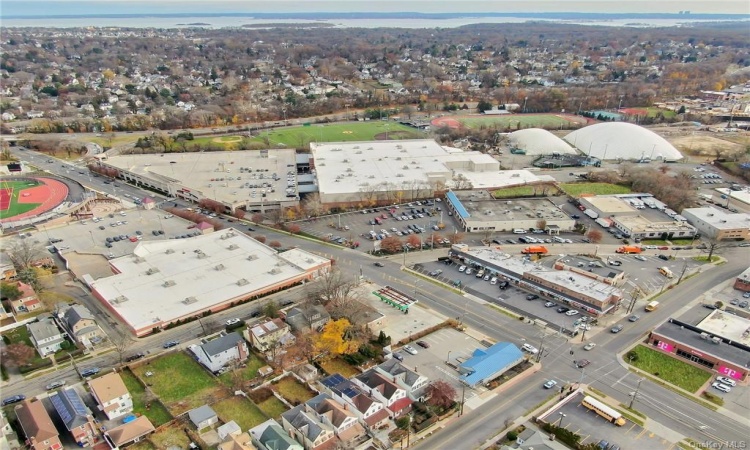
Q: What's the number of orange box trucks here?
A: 2